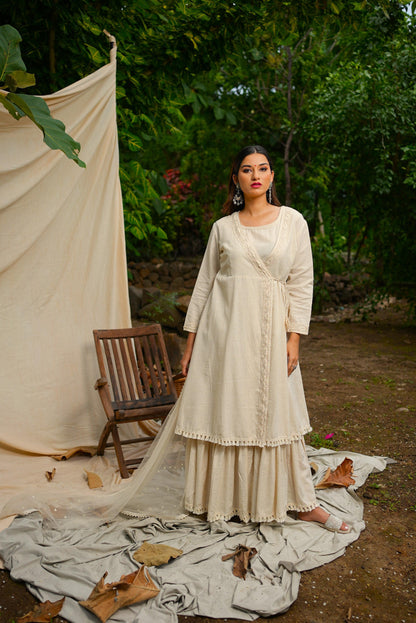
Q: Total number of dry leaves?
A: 7